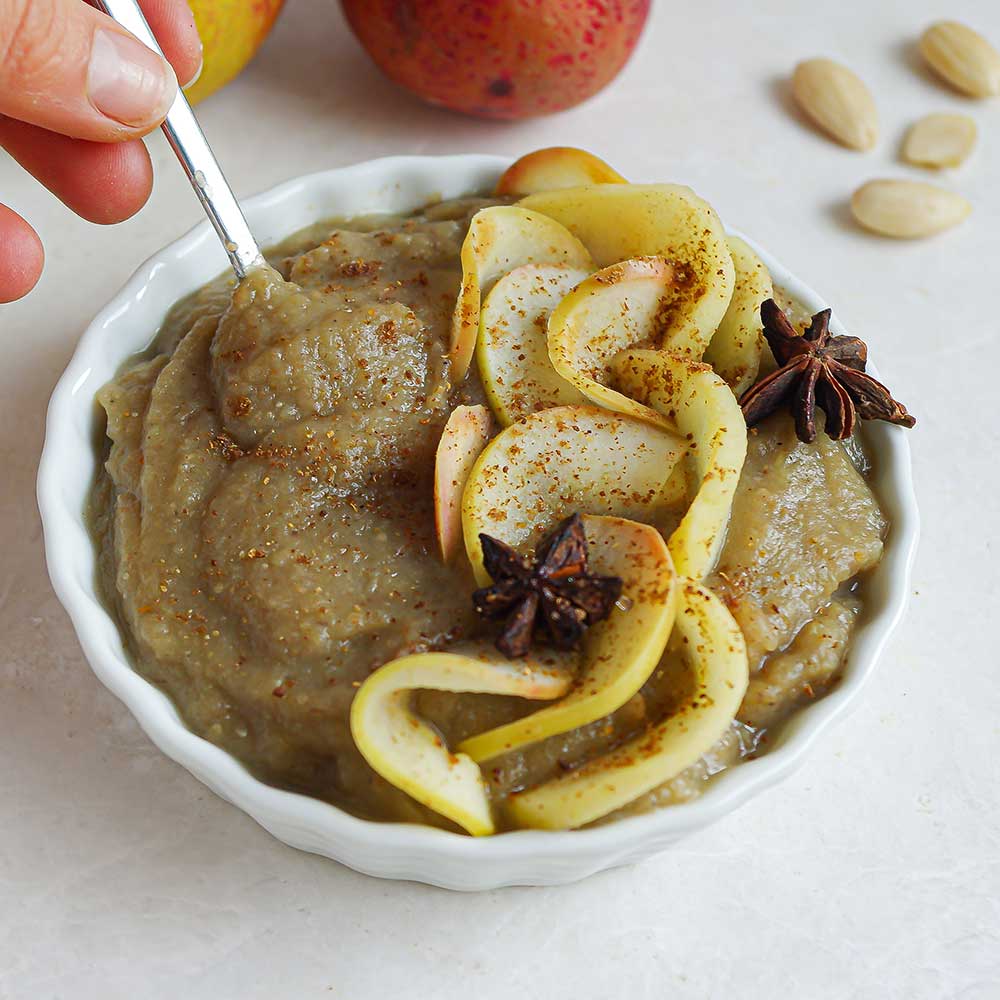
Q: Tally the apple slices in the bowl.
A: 12